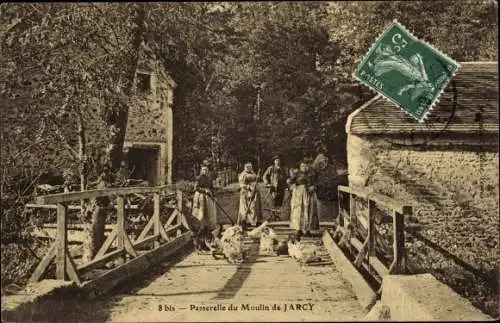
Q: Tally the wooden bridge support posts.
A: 8